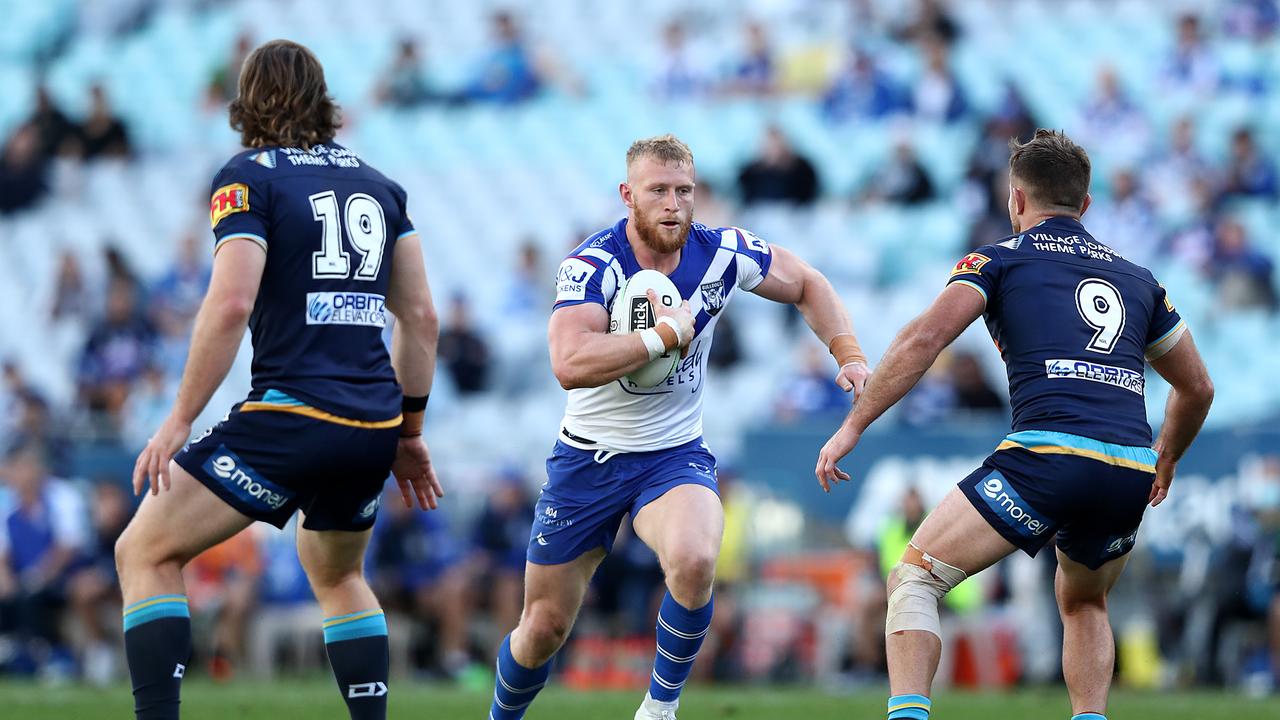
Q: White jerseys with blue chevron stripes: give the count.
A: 1